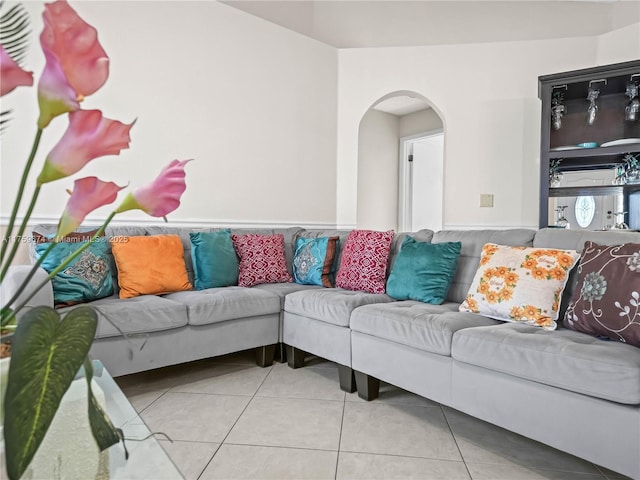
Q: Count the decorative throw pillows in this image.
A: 9